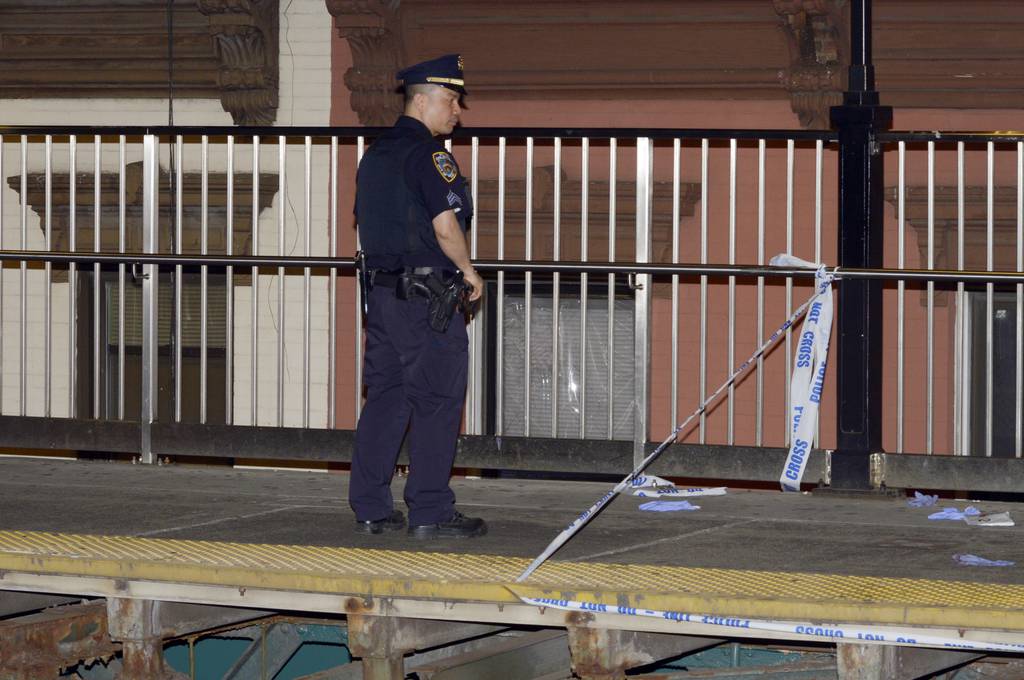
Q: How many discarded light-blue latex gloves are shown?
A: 4